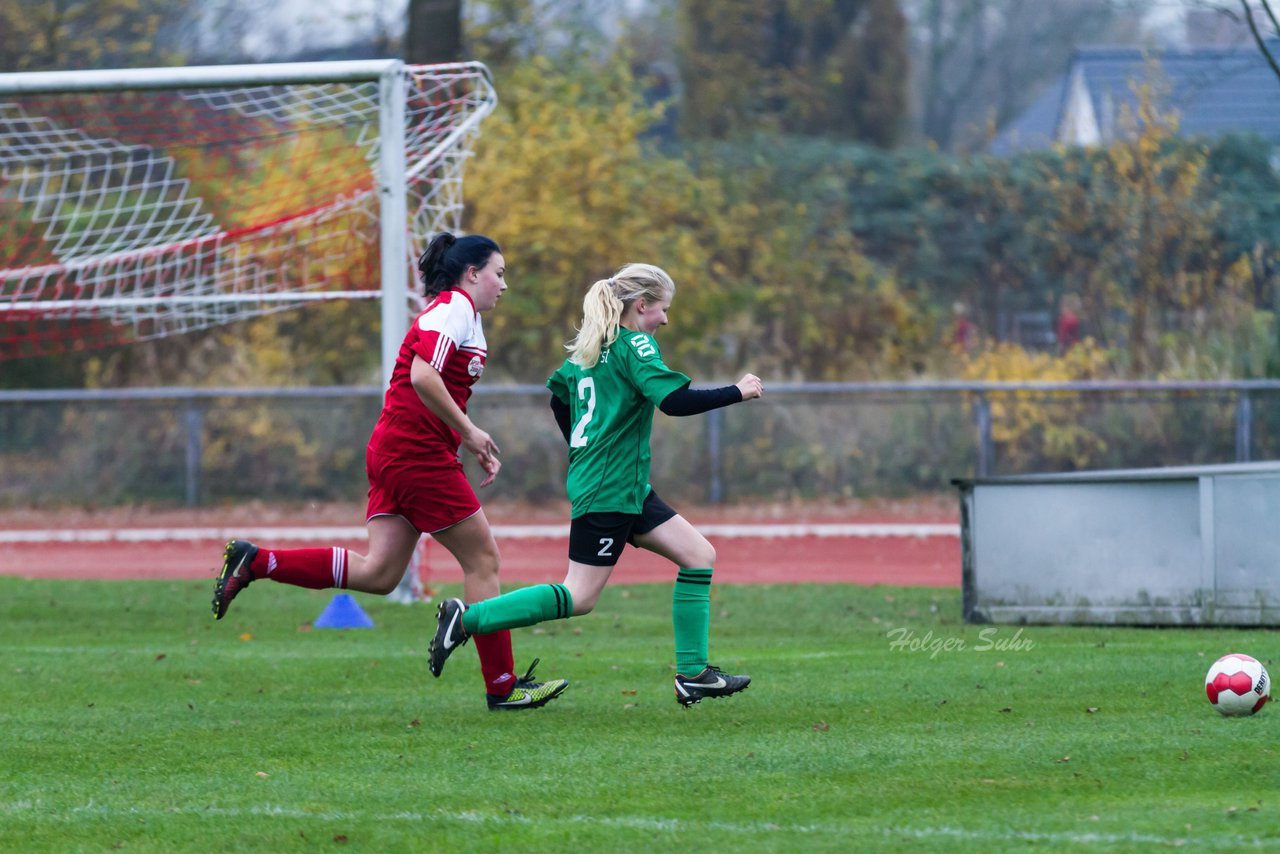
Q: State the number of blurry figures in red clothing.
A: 2